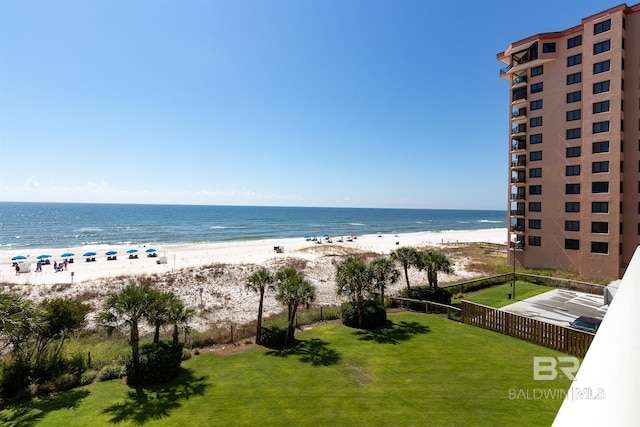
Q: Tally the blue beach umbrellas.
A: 10